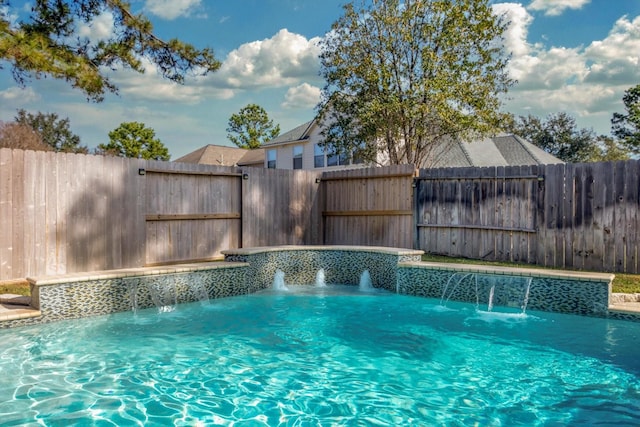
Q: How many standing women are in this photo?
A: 0